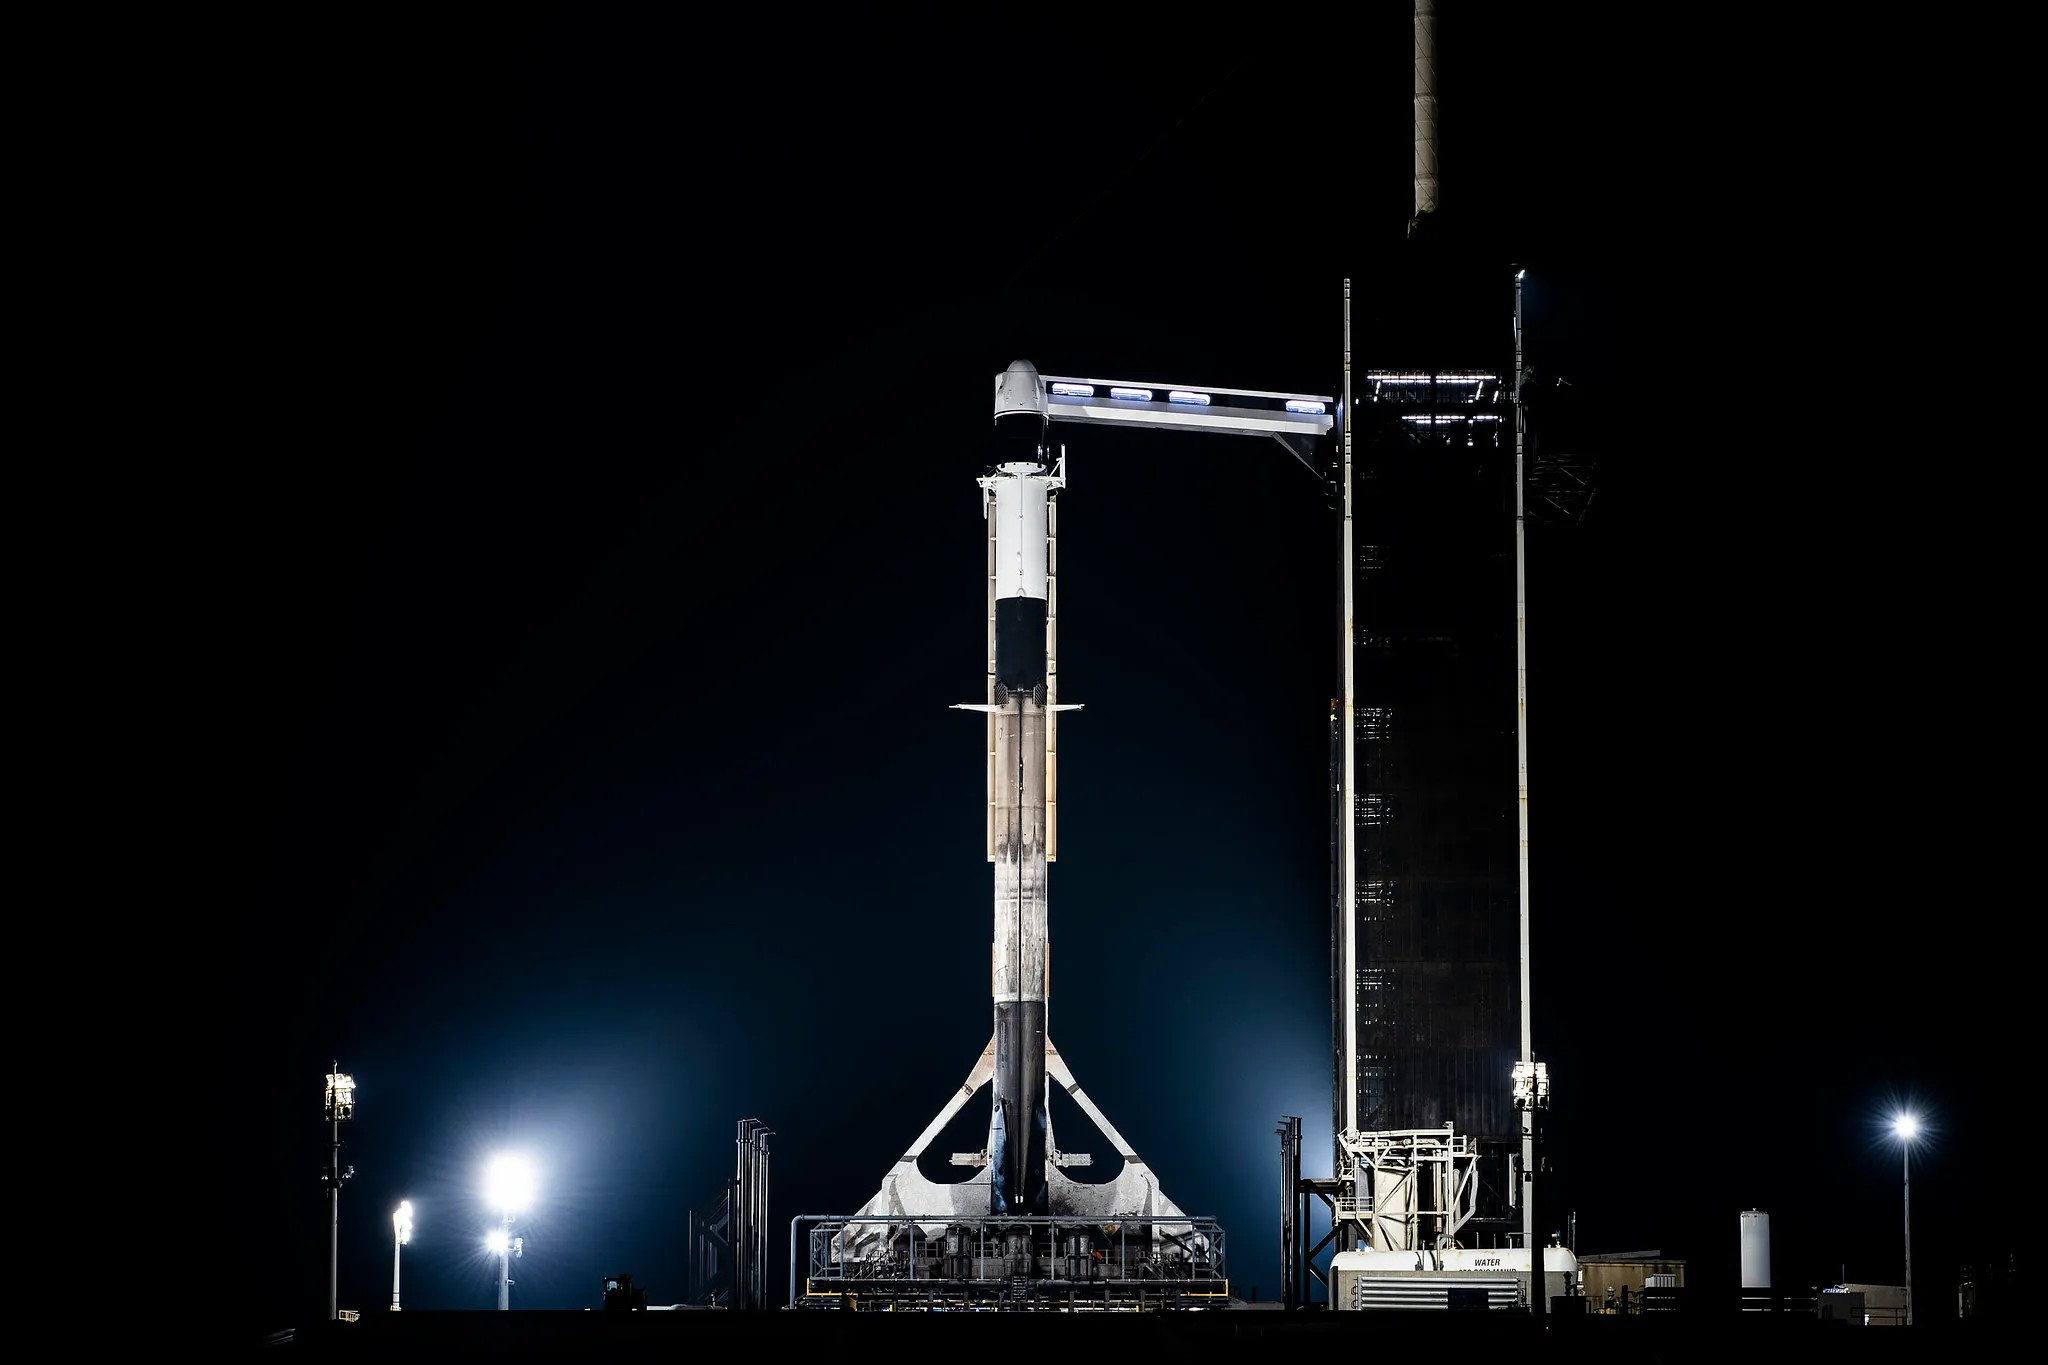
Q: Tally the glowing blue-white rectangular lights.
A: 4